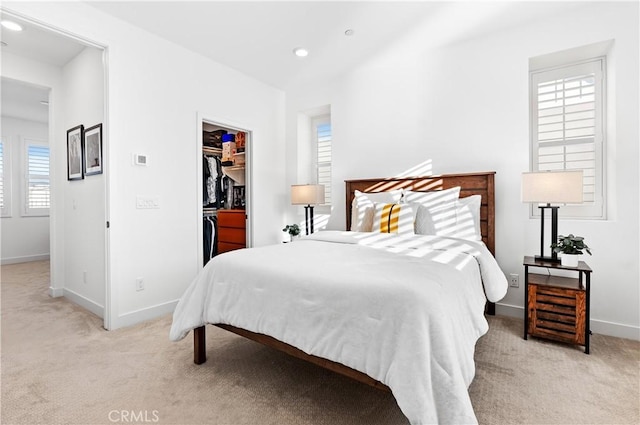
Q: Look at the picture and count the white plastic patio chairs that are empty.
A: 0